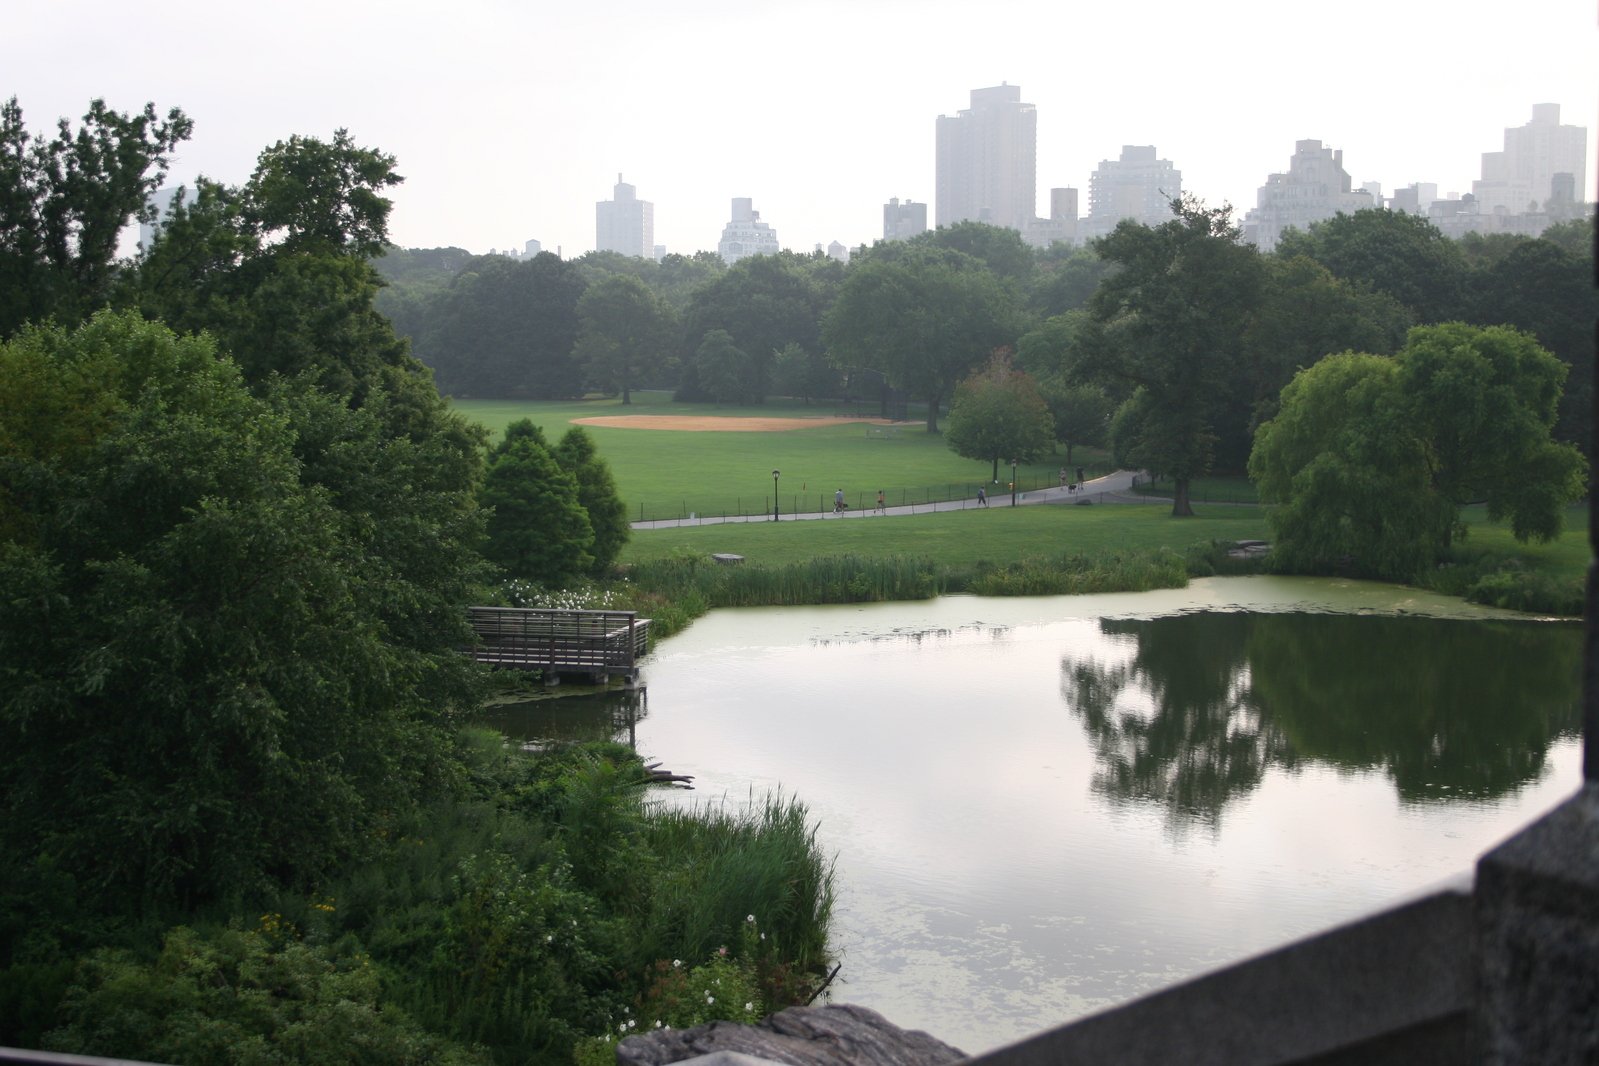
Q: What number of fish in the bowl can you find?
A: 0